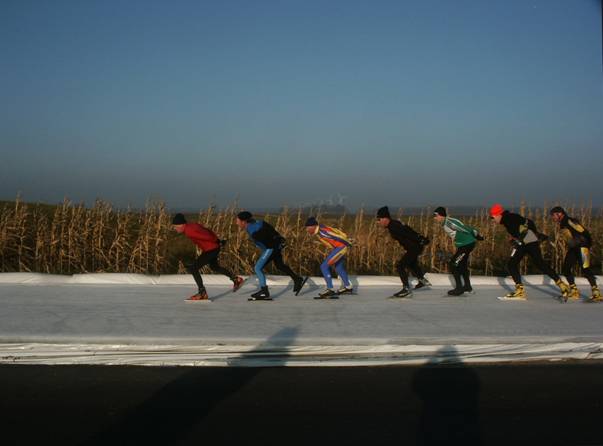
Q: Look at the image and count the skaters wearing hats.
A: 7